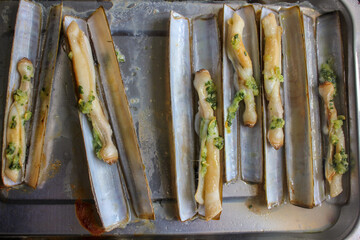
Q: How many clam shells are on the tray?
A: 12